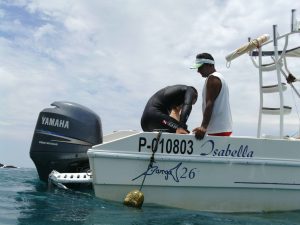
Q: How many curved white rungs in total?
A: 3